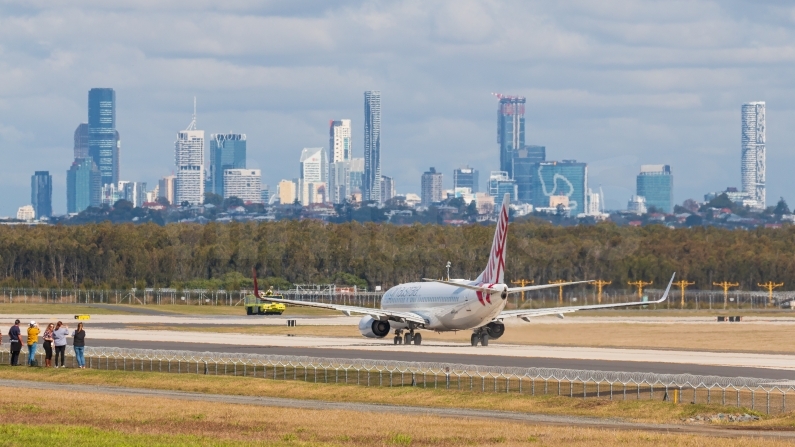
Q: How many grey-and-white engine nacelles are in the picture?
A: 2